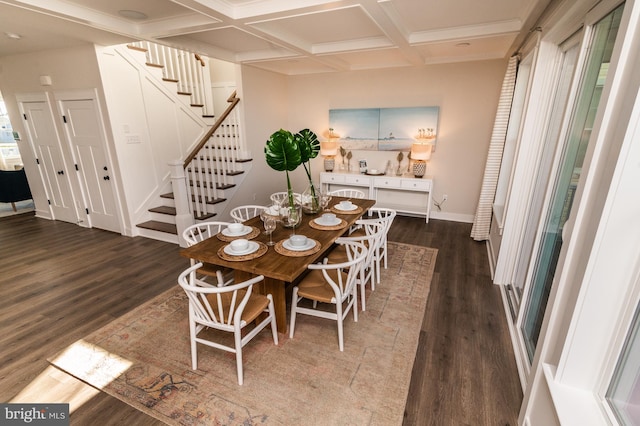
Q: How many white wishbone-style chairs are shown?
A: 8